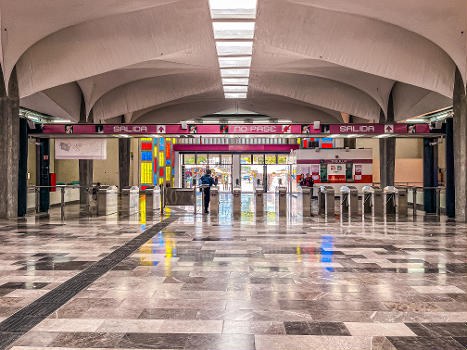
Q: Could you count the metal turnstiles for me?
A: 12